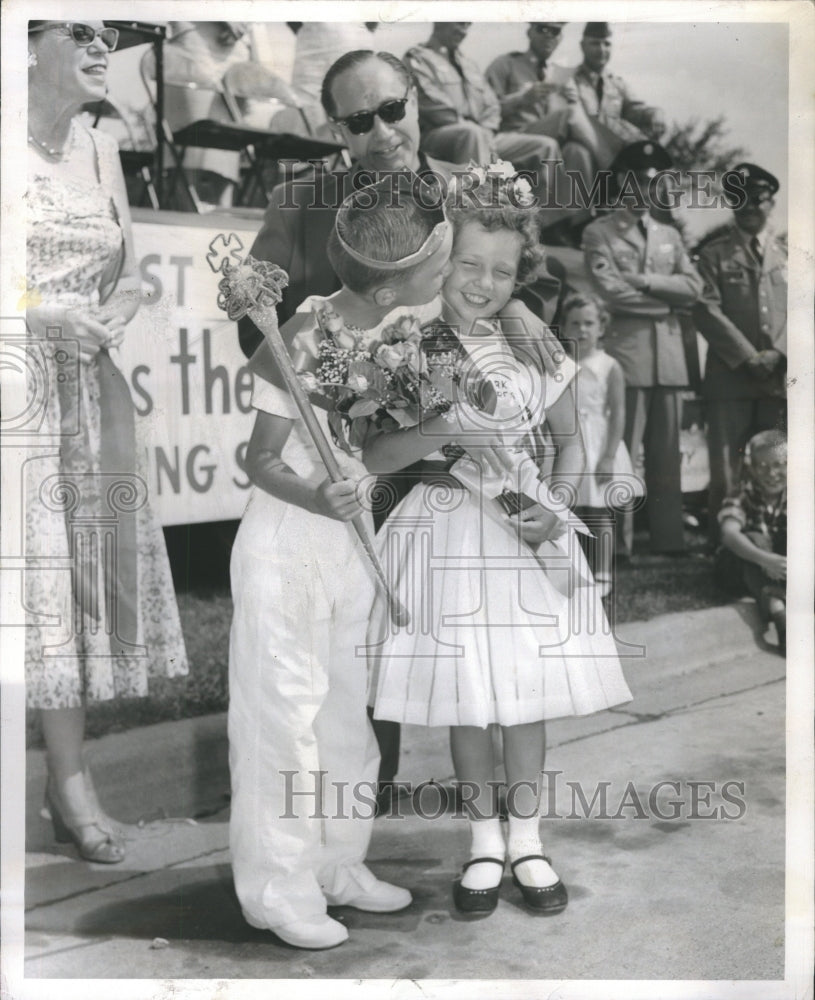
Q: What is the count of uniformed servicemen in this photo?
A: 5